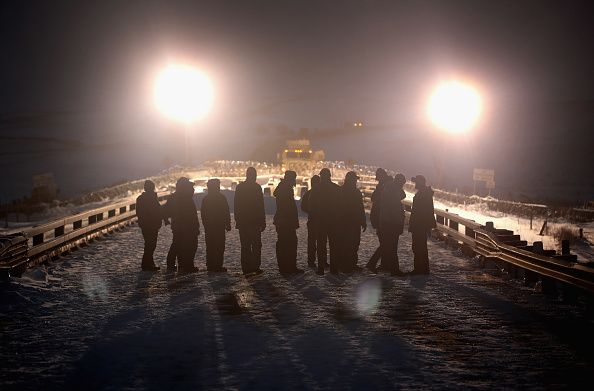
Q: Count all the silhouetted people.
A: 11